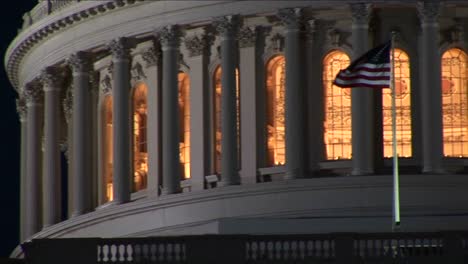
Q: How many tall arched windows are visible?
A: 8